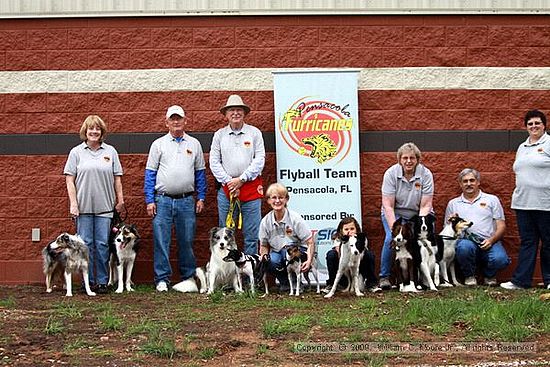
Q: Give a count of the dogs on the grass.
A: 9